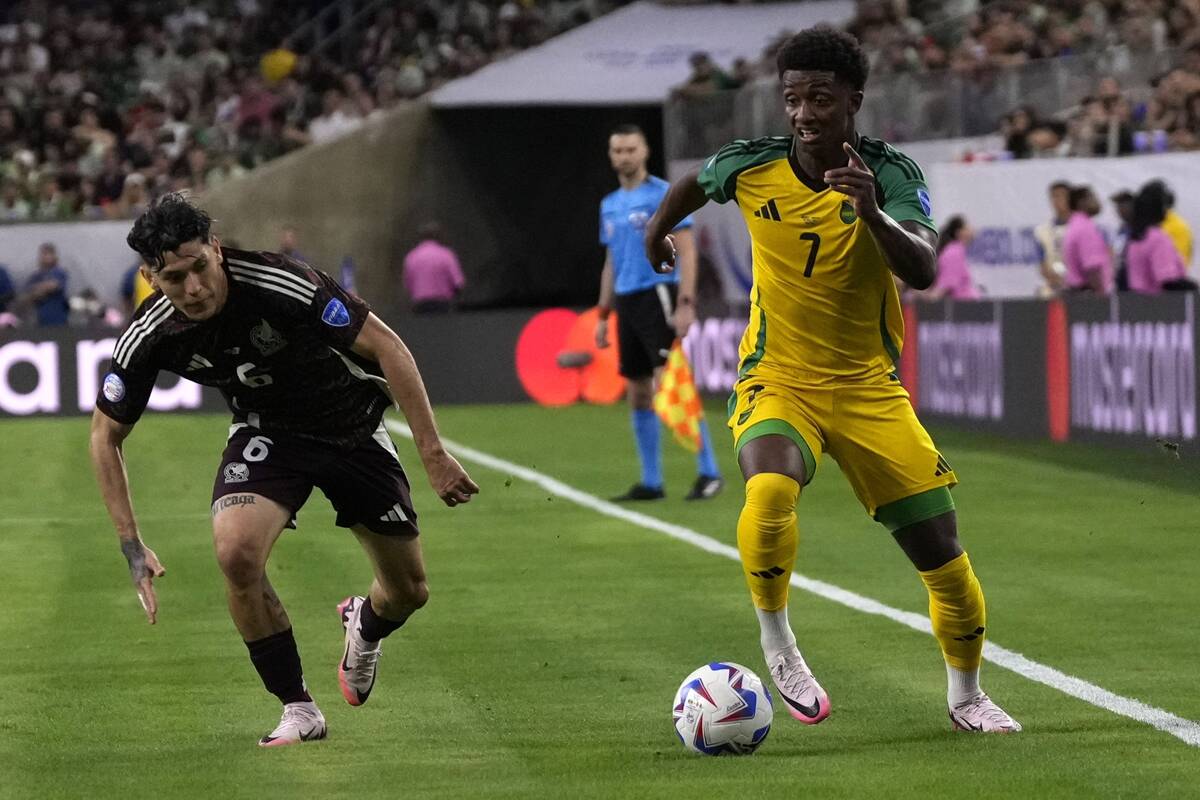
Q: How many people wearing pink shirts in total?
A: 4